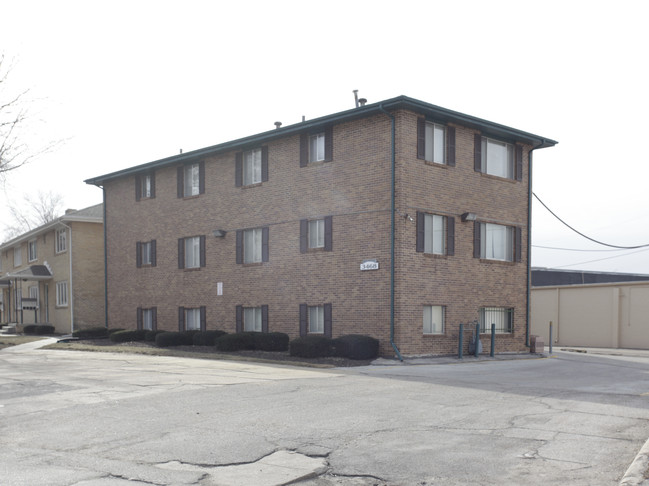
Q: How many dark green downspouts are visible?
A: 3